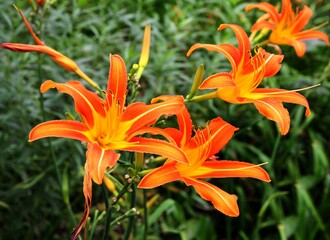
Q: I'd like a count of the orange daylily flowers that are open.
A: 4